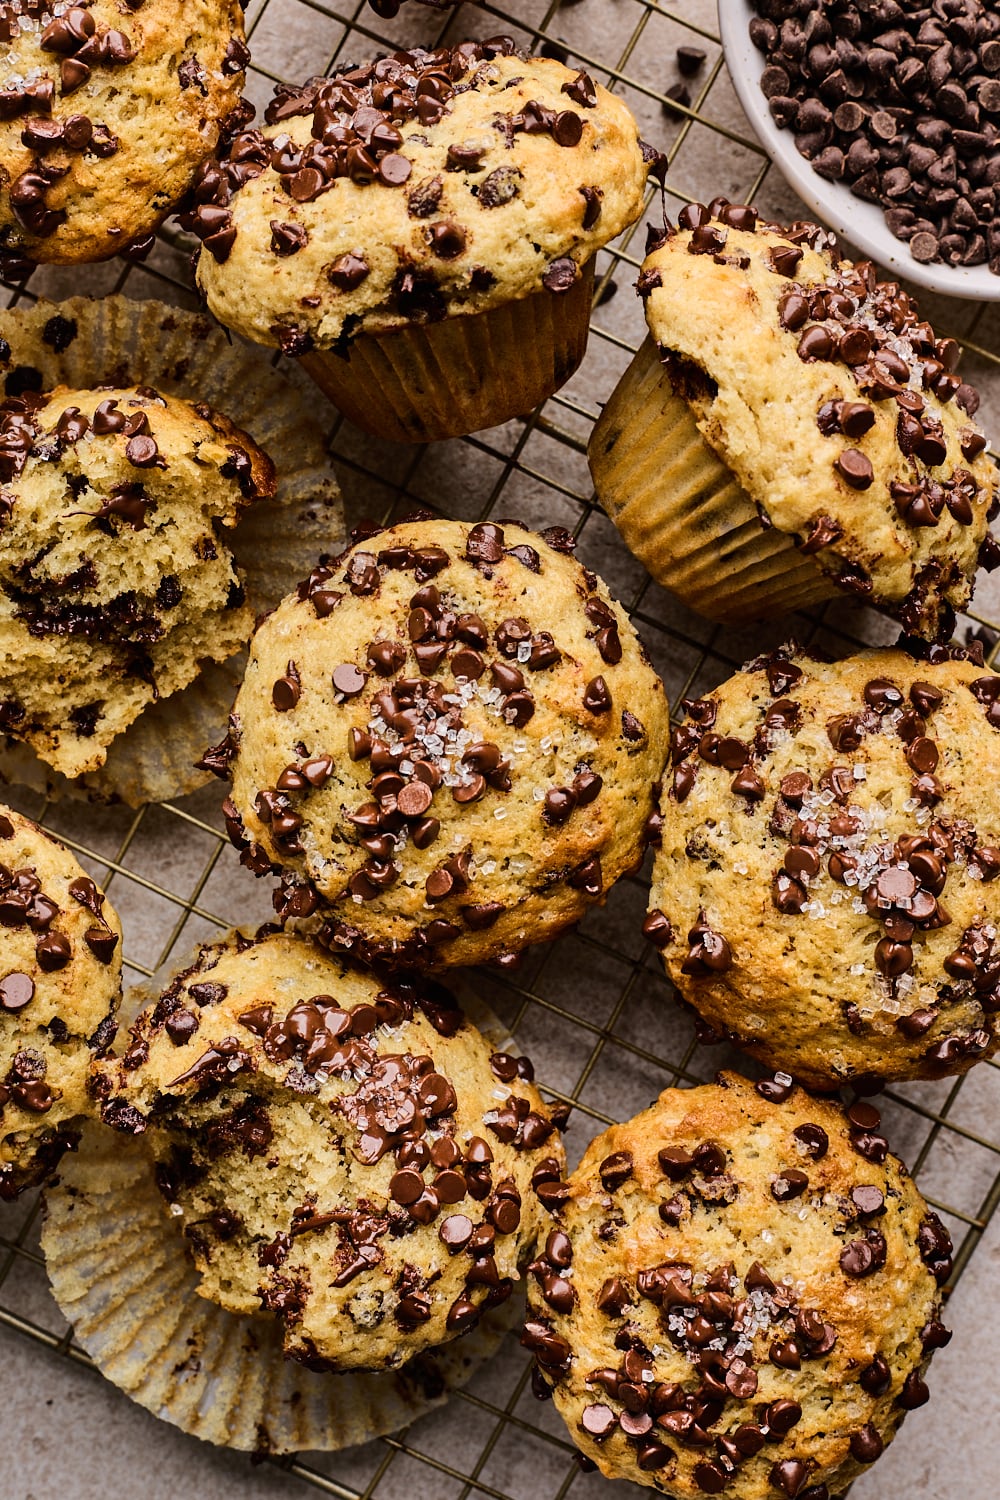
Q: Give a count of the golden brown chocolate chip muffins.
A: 9